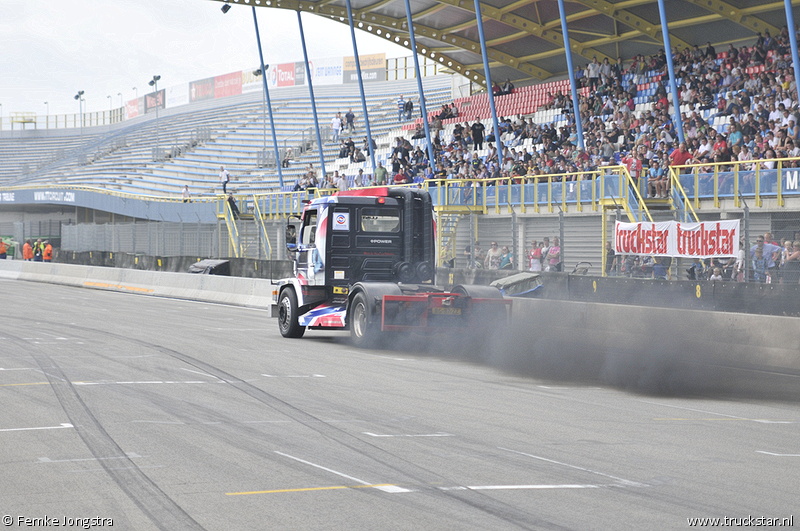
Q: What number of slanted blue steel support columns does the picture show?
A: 8